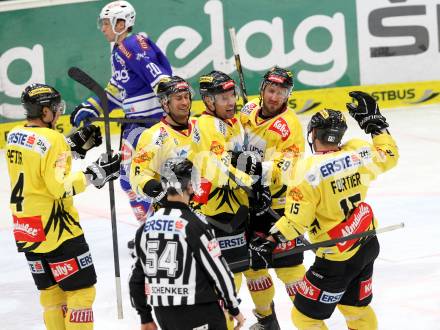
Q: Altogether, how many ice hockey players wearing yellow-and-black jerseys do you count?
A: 5